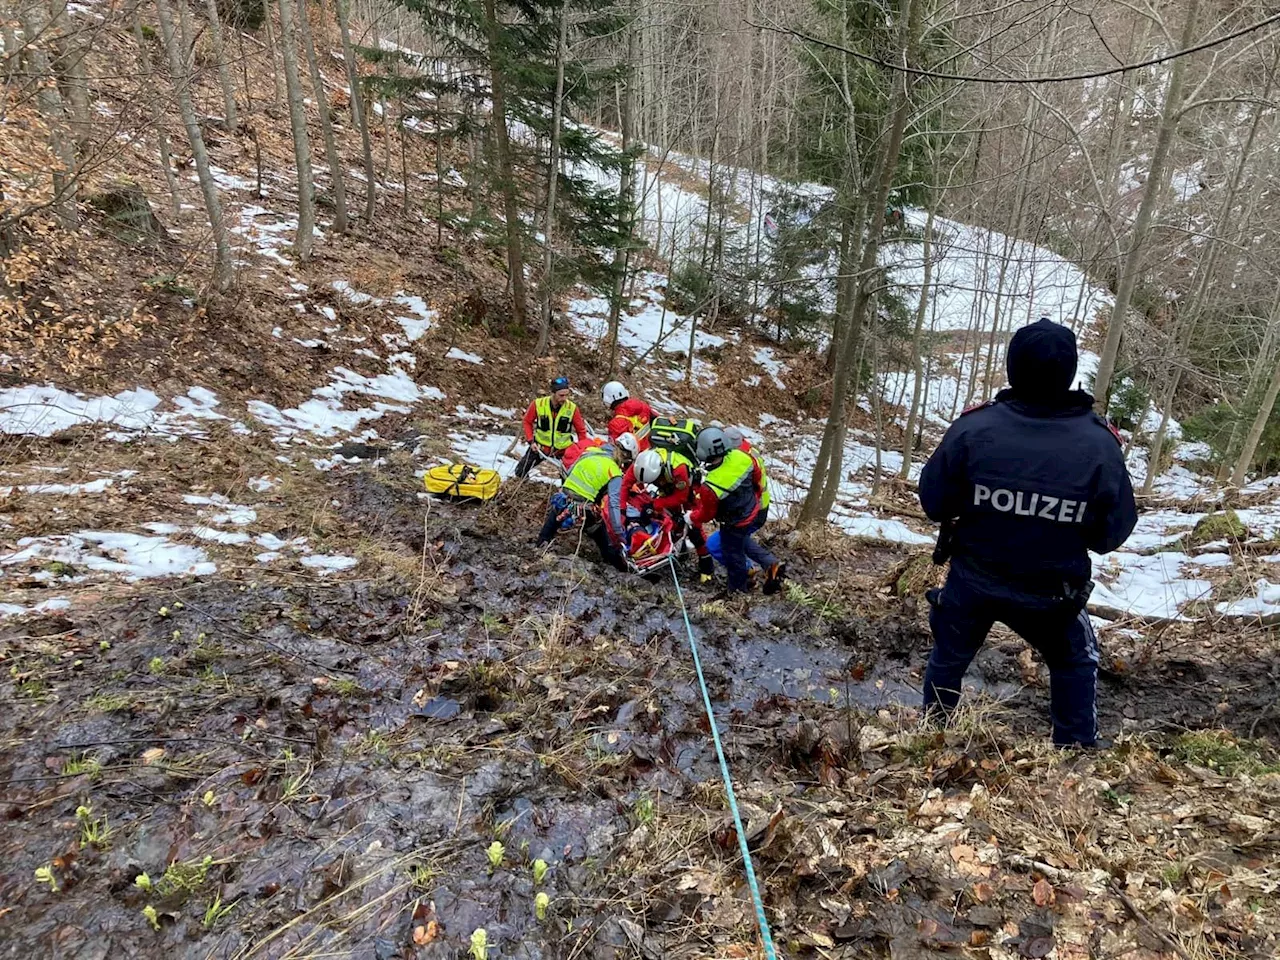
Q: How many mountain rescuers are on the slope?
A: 6